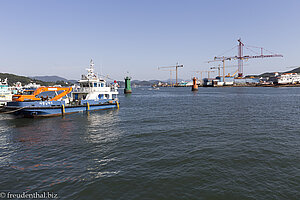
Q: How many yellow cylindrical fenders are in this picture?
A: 3